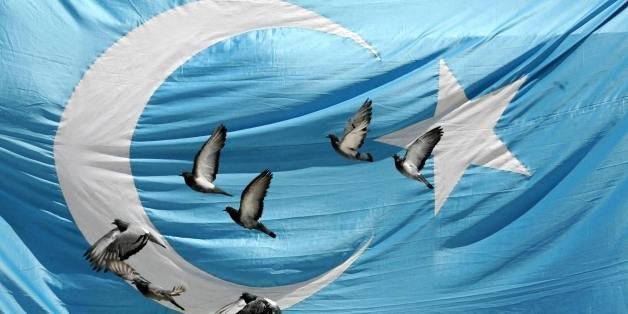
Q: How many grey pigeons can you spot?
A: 7